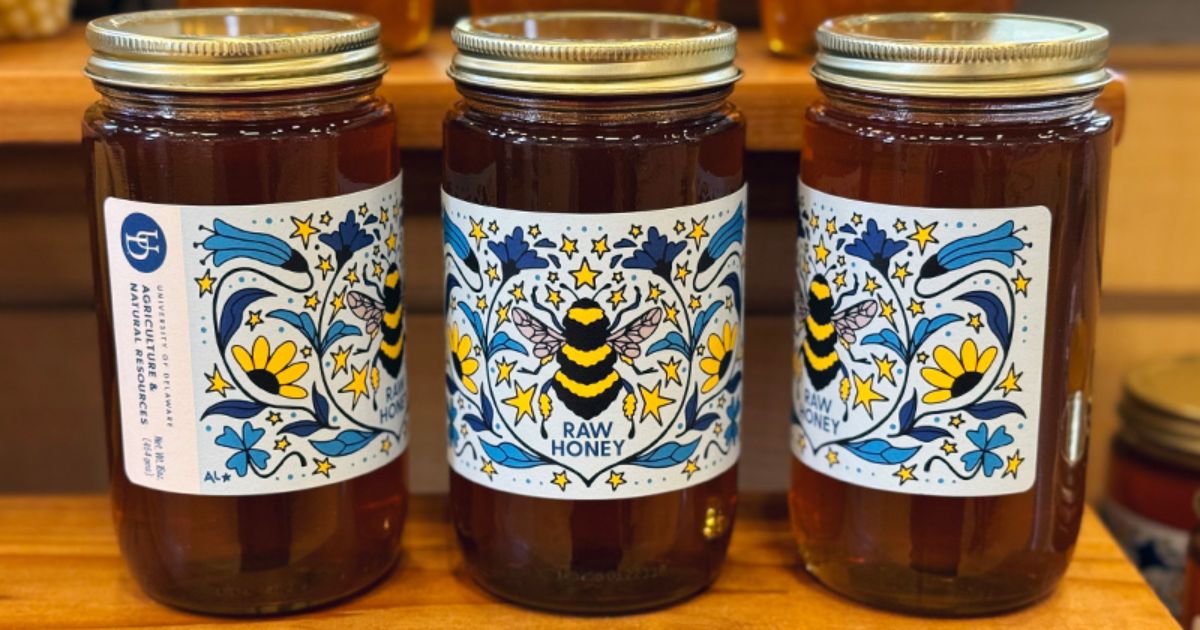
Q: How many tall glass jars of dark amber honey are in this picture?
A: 3